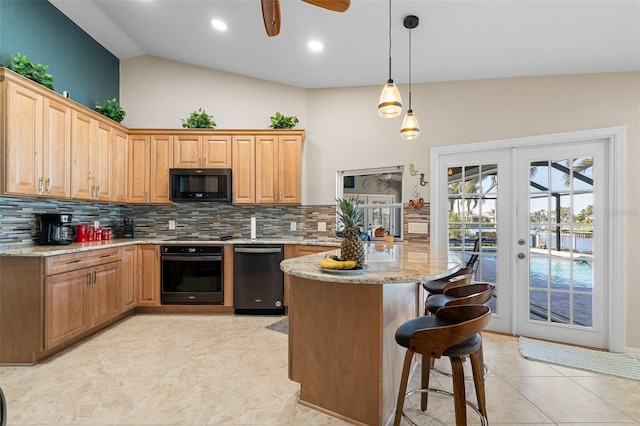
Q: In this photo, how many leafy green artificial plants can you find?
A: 4